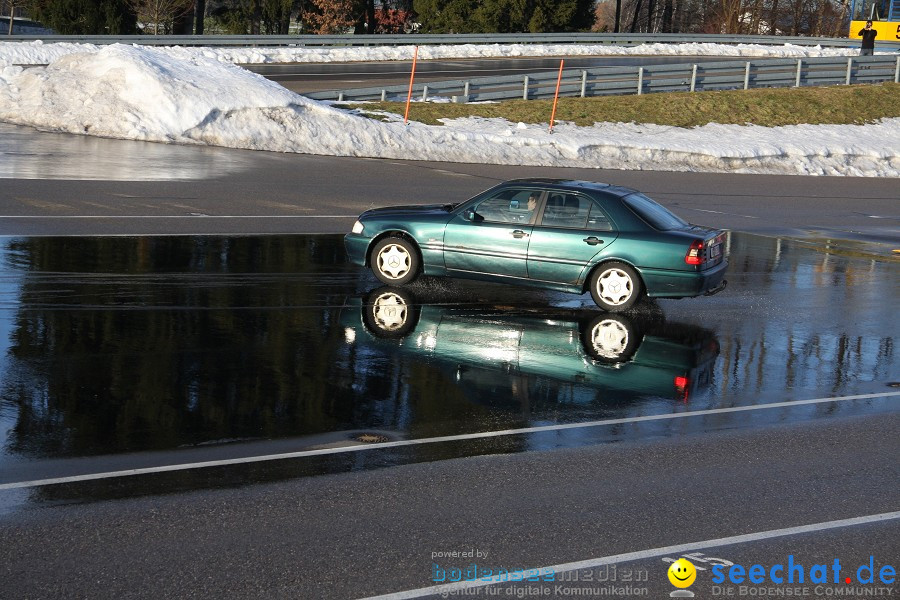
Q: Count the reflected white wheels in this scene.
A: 2